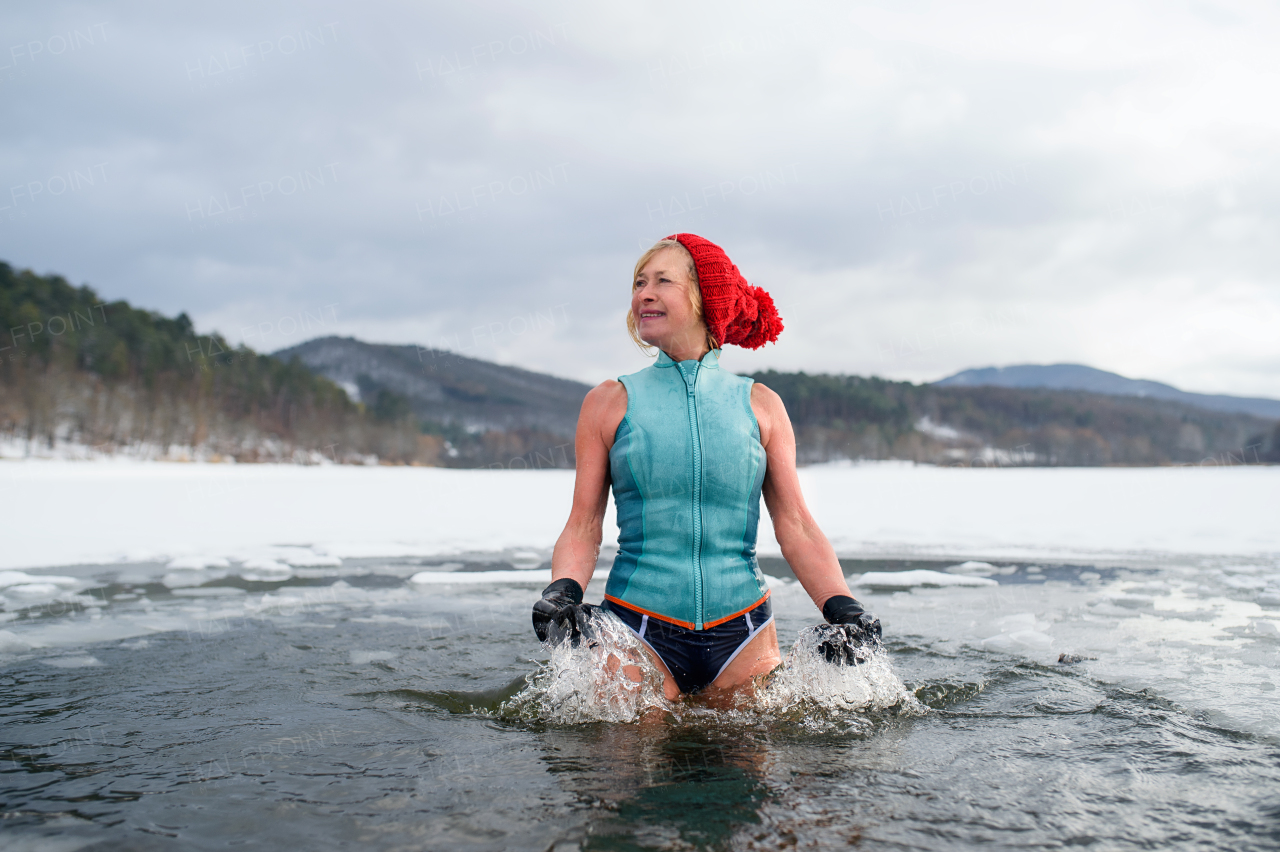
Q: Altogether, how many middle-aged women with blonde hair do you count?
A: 1